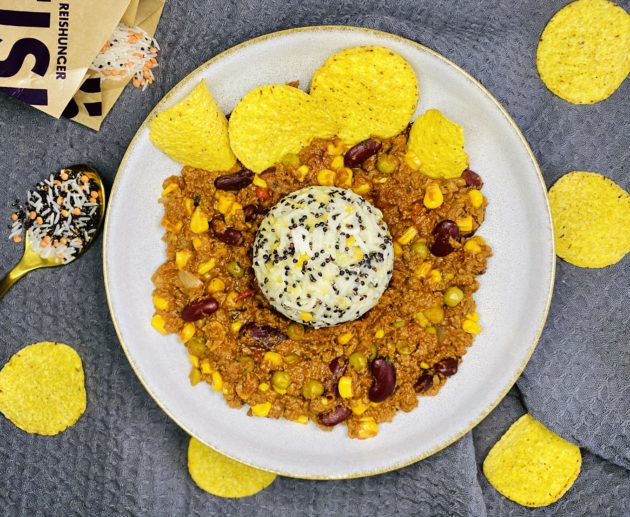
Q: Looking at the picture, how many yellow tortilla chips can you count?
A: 9